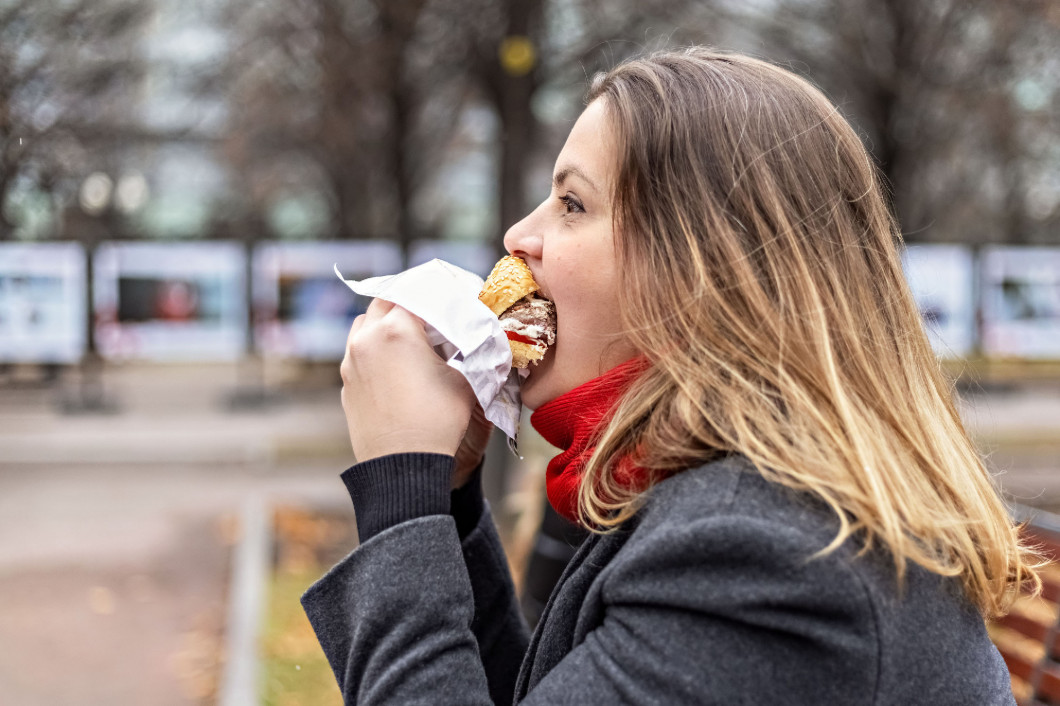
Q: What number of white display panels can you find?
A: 6